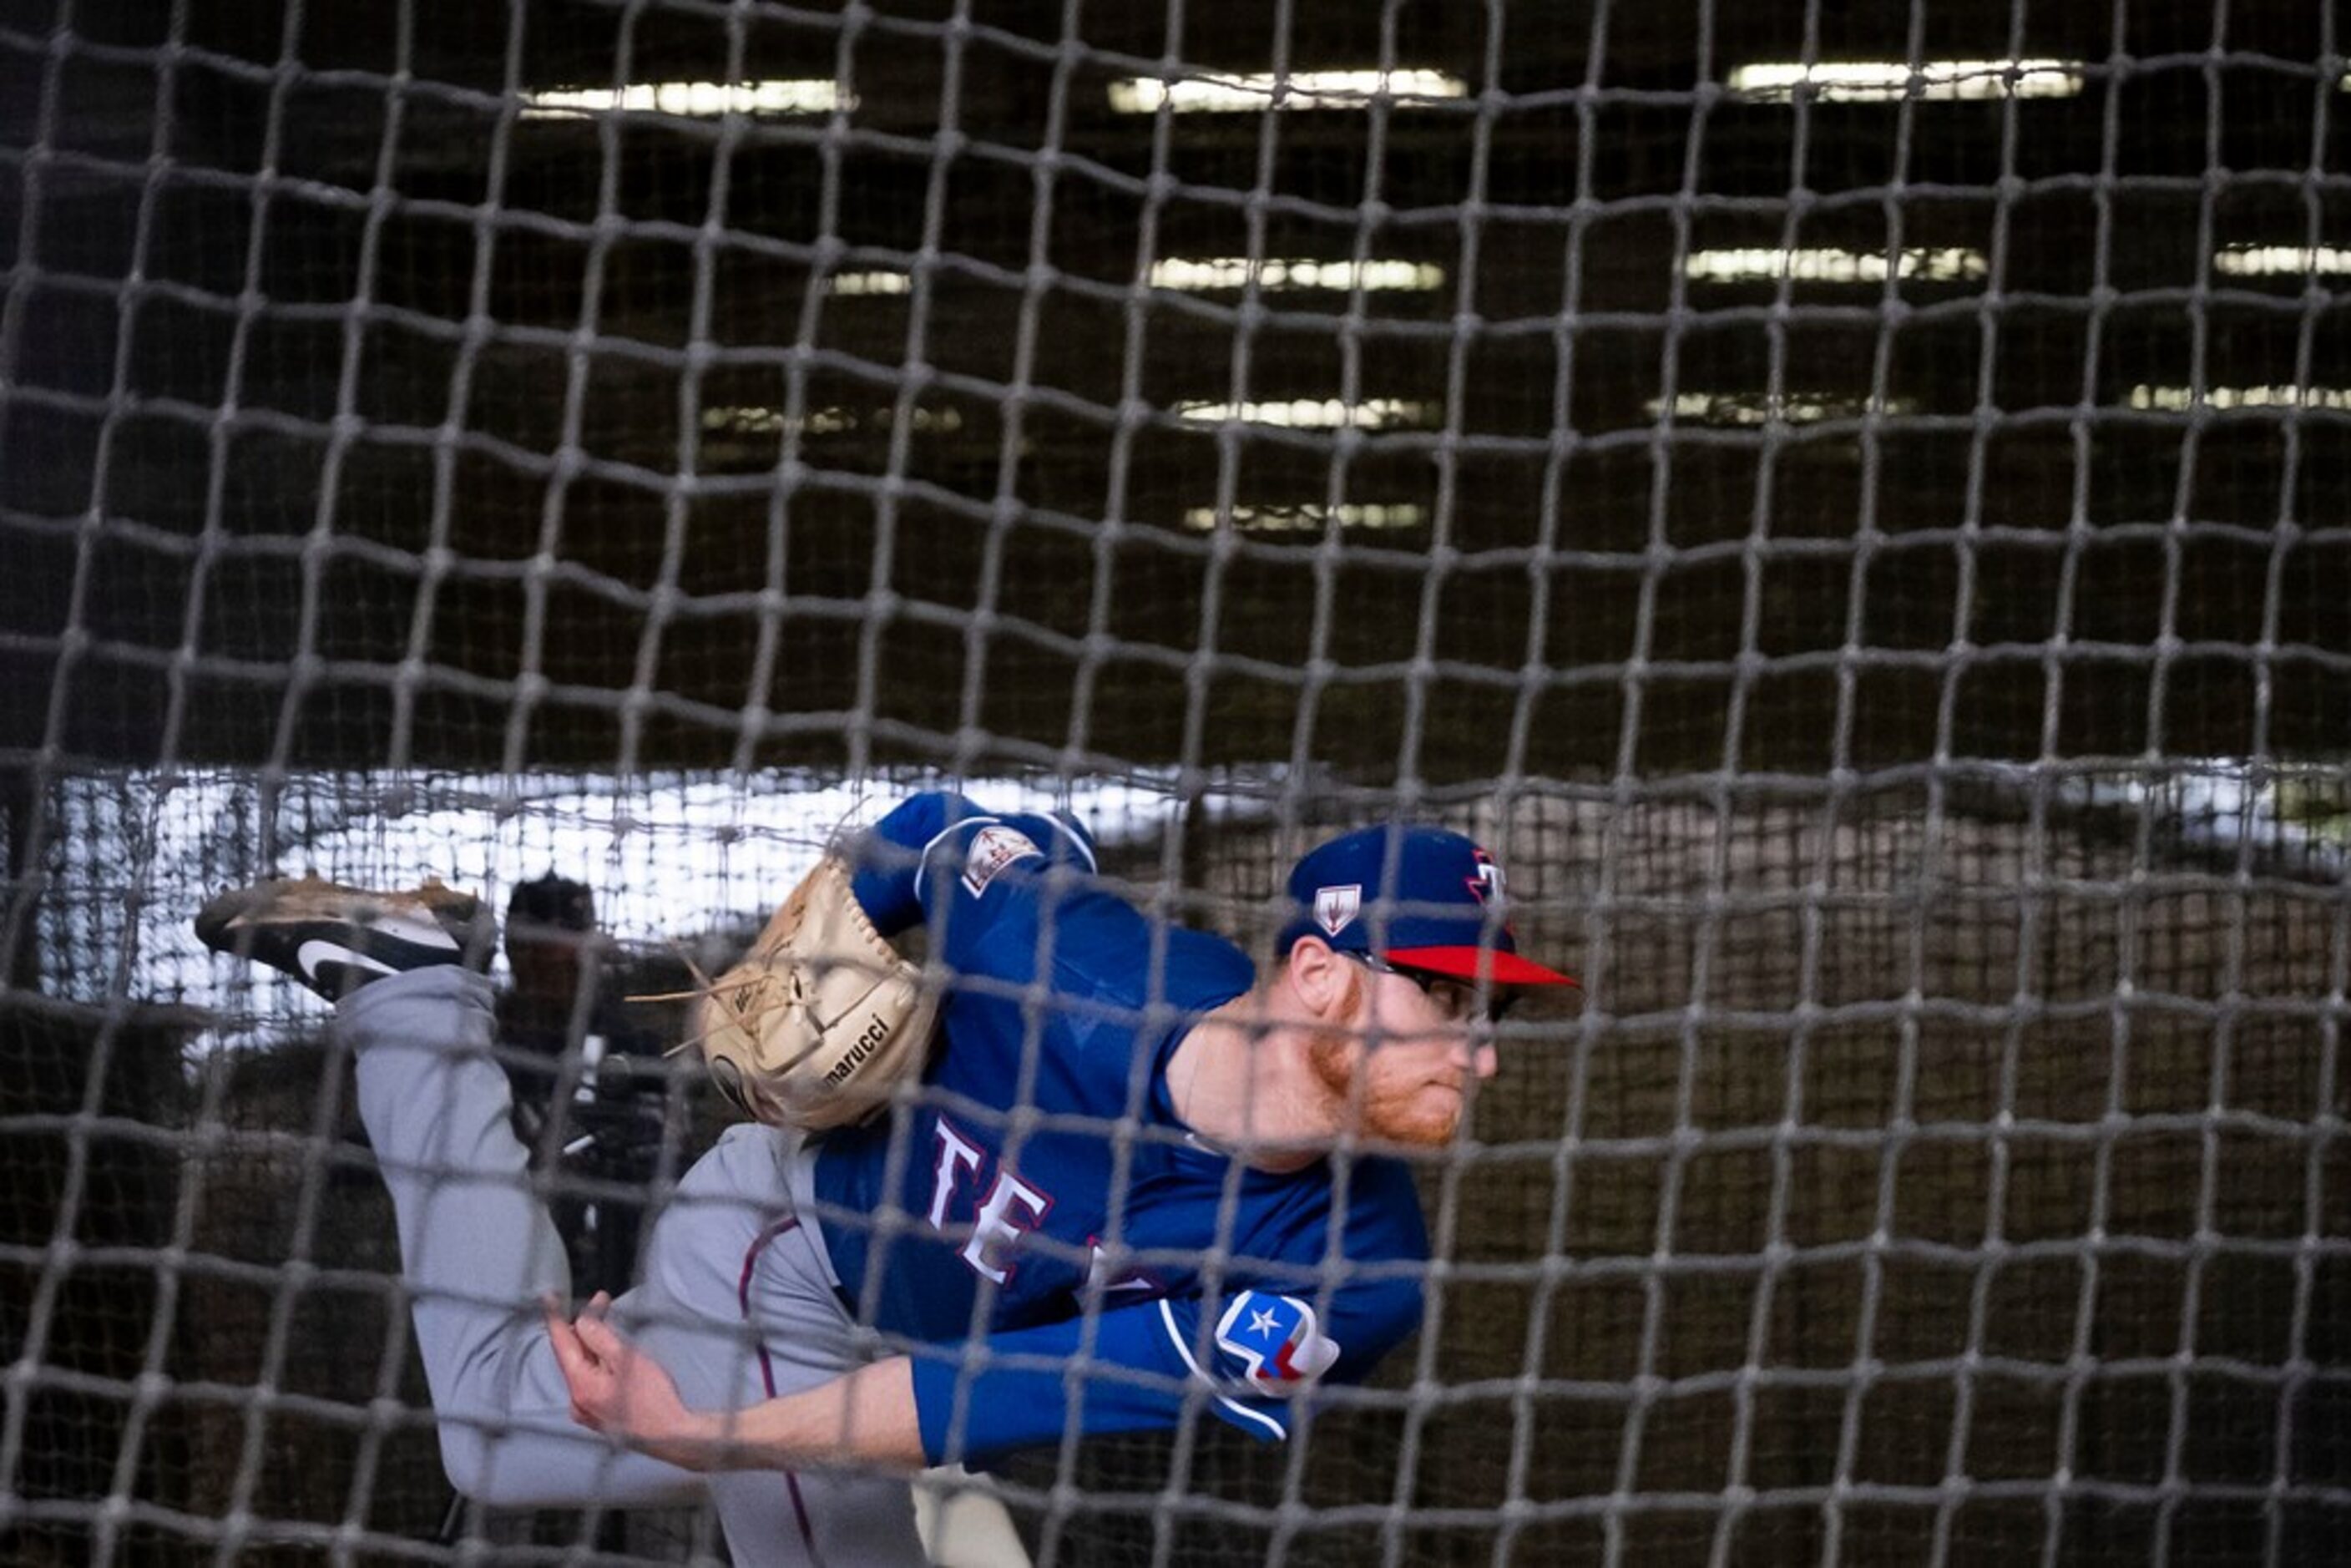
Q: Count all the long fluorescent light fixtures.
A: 12